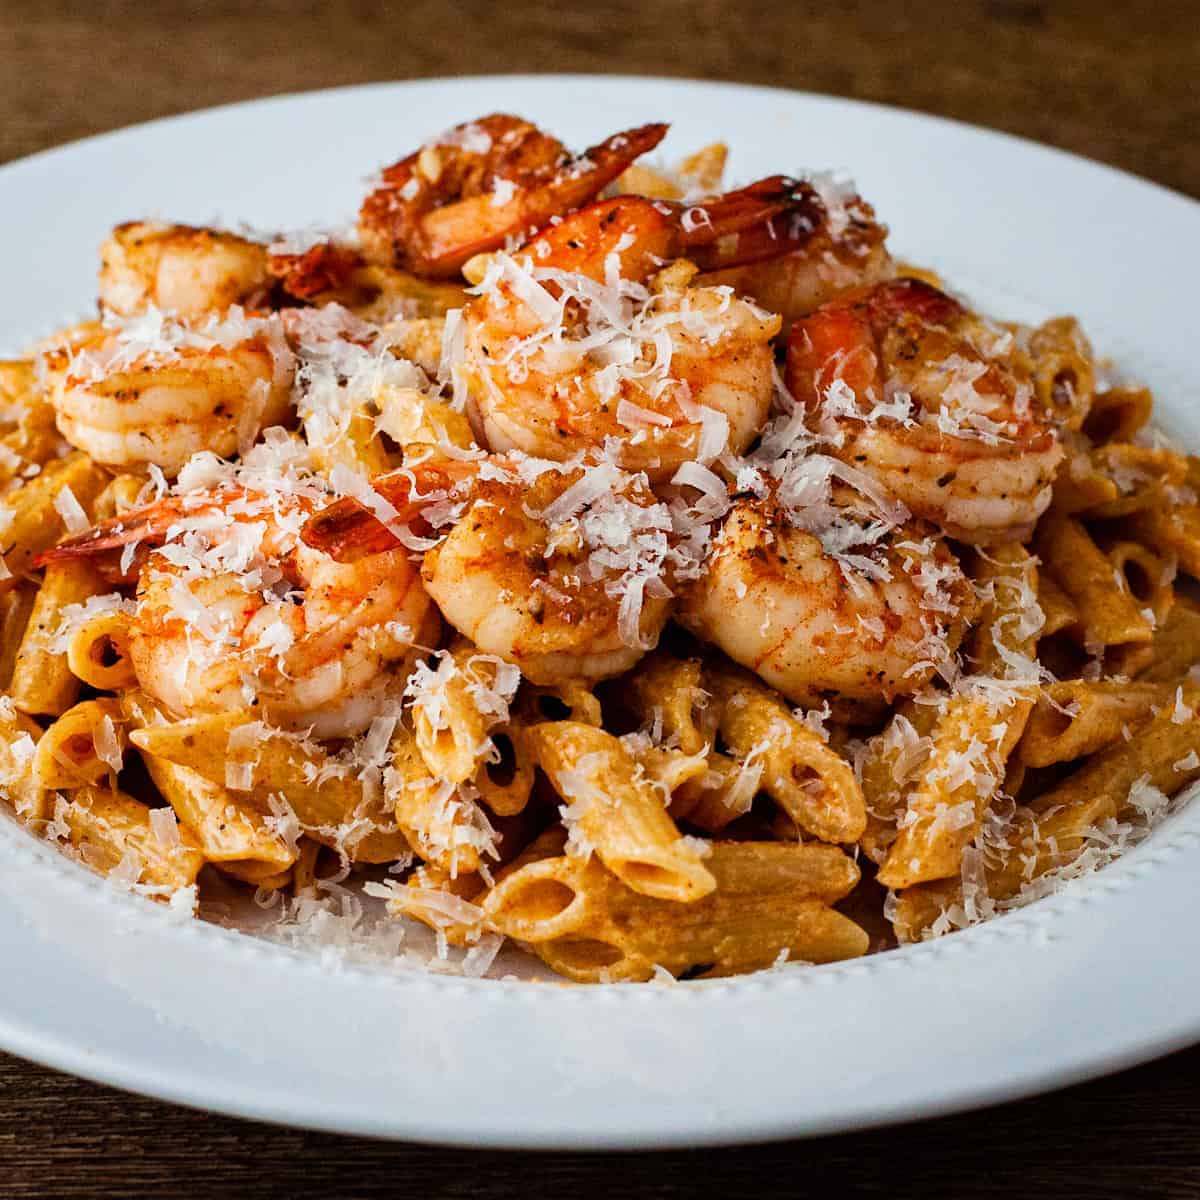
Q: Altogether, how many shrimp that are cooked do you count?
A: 9